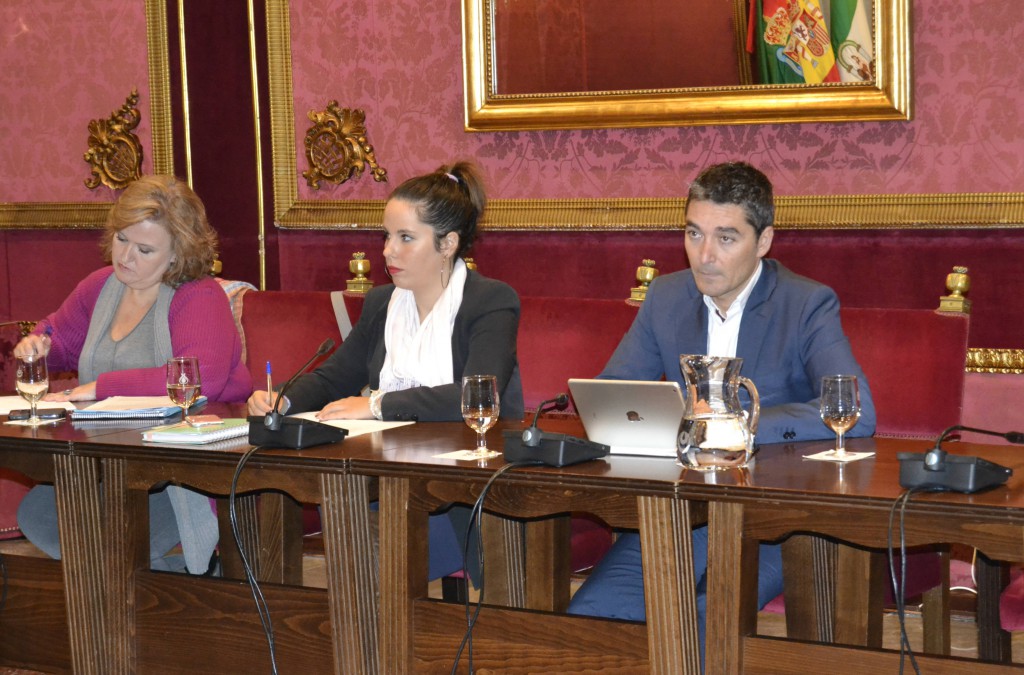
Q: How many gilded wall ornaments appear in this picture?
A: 2